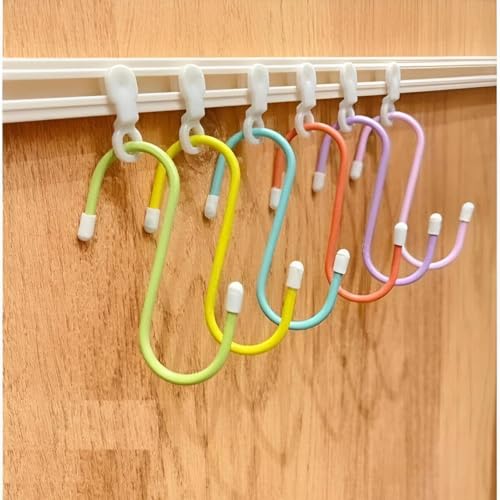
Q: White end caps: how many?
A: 12